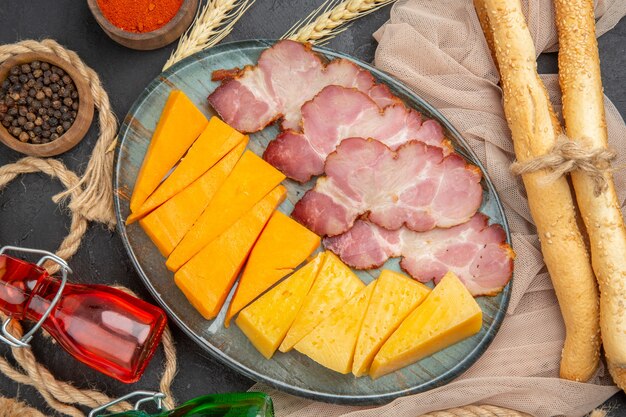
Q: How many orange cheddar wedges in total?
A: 6